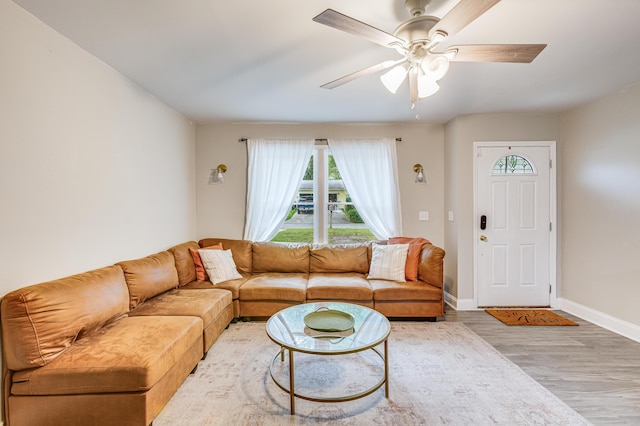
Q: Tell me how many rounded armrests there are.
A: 1